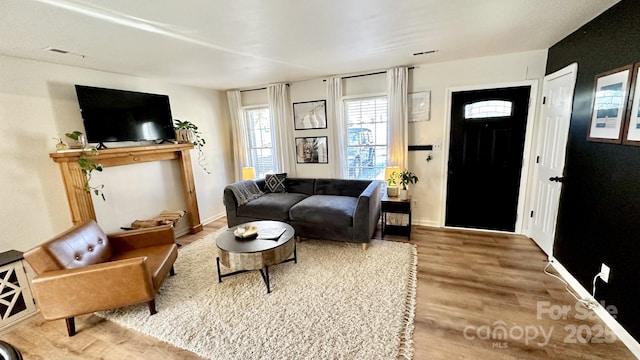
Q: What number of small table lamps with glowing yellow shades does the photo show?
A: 2